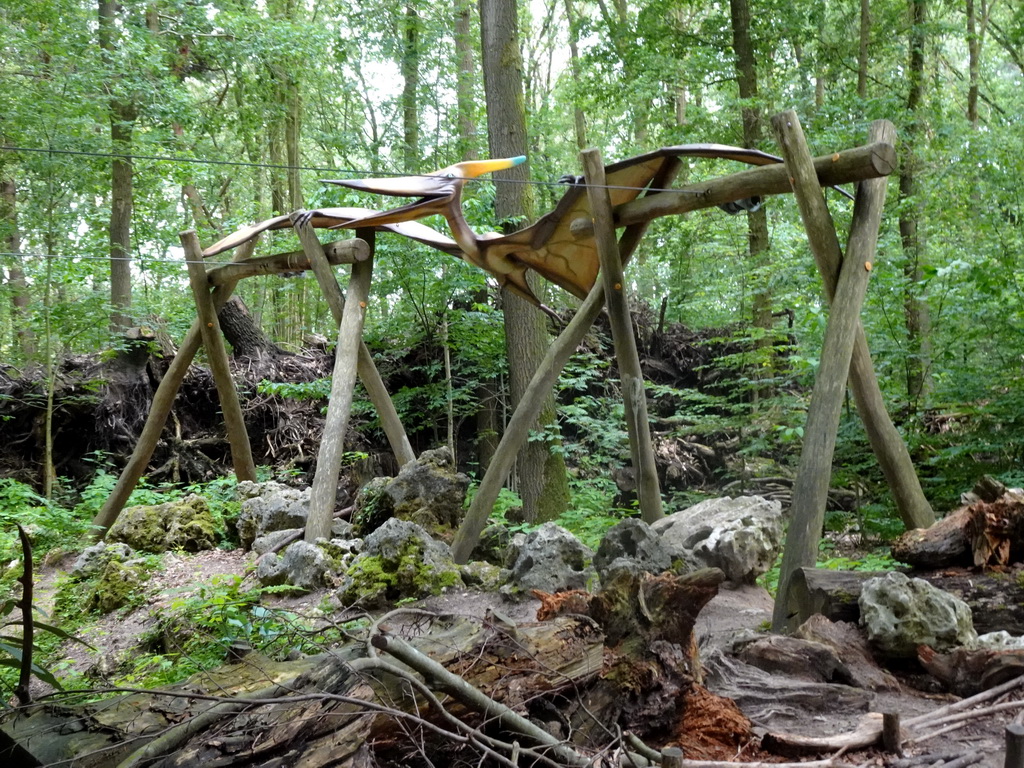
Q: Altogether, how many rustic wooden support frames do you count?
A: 2